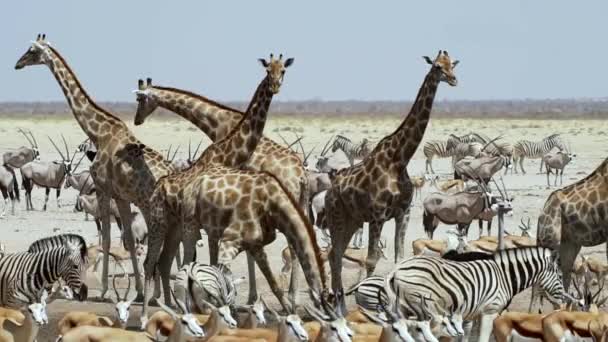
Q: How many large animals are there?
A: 6